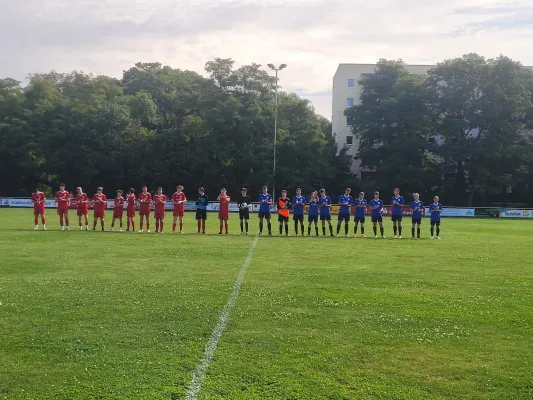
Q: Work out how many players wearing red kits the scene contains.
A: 10